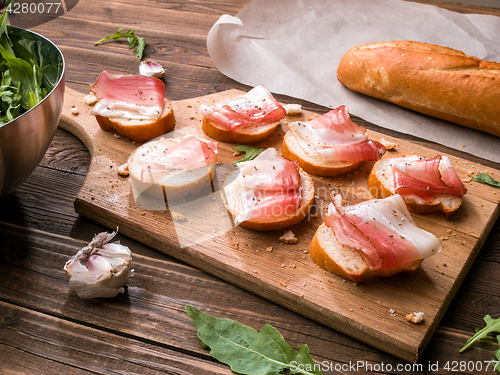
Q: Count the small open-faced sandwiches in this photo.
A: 7